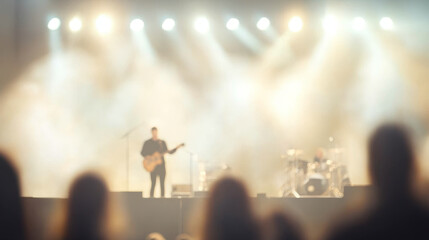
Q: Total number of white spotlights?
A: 12